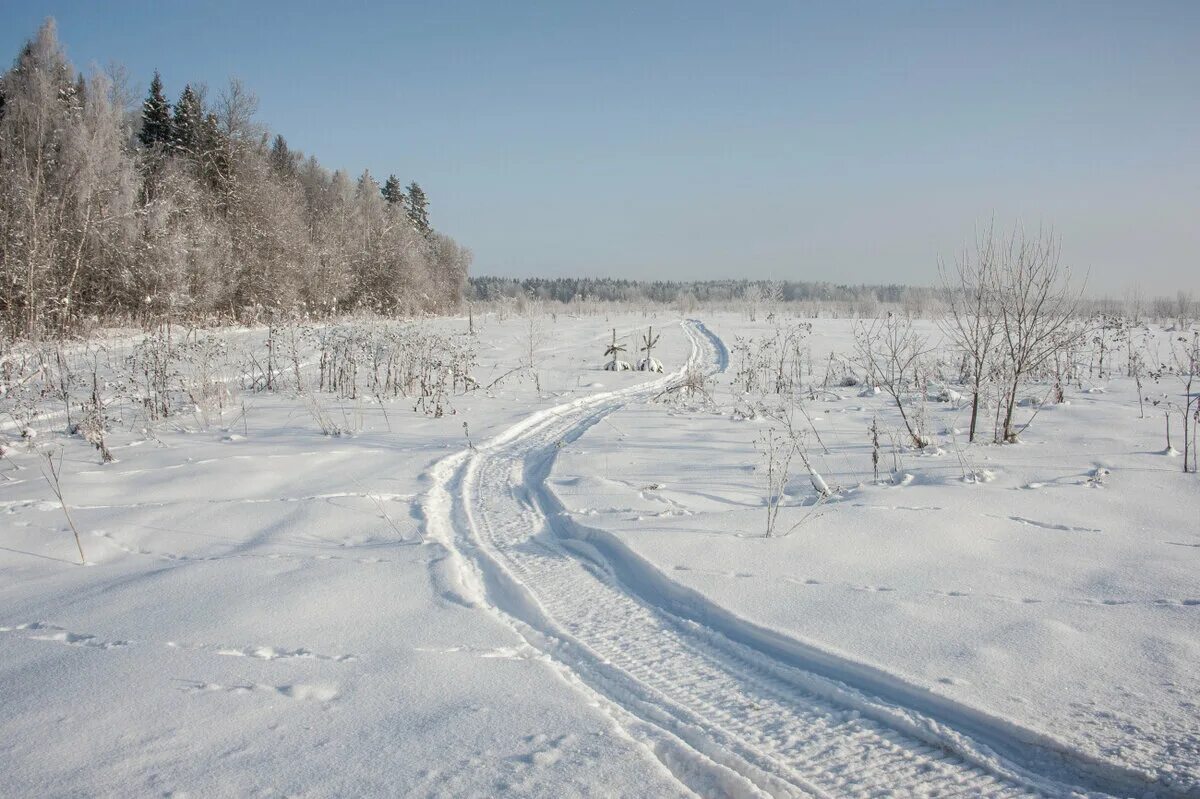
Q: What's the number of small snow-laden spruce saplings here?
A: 2